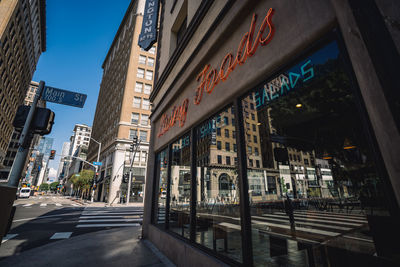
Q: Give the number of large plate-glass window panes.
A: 4